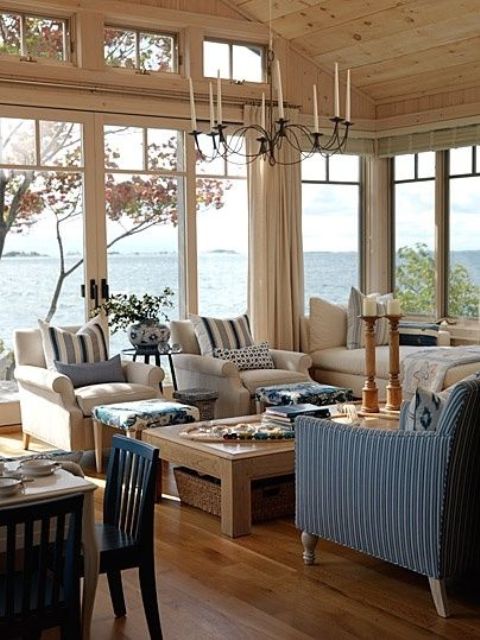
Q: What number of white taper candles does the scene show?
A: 8